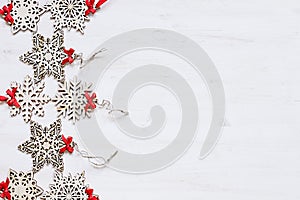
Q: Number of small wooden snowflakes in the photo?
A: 8